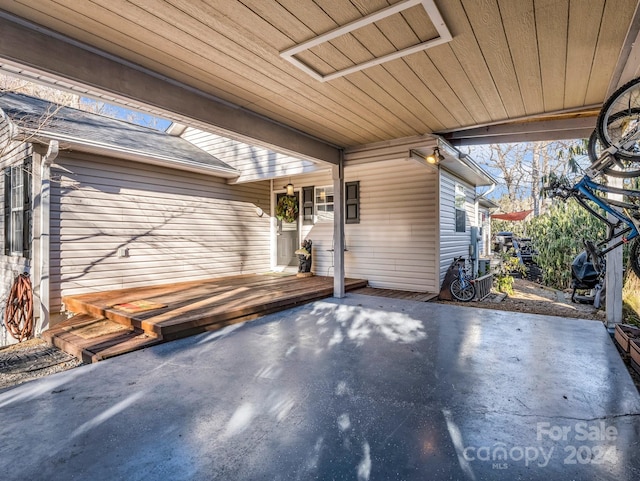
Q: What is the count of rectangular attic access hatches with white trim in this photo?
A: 1